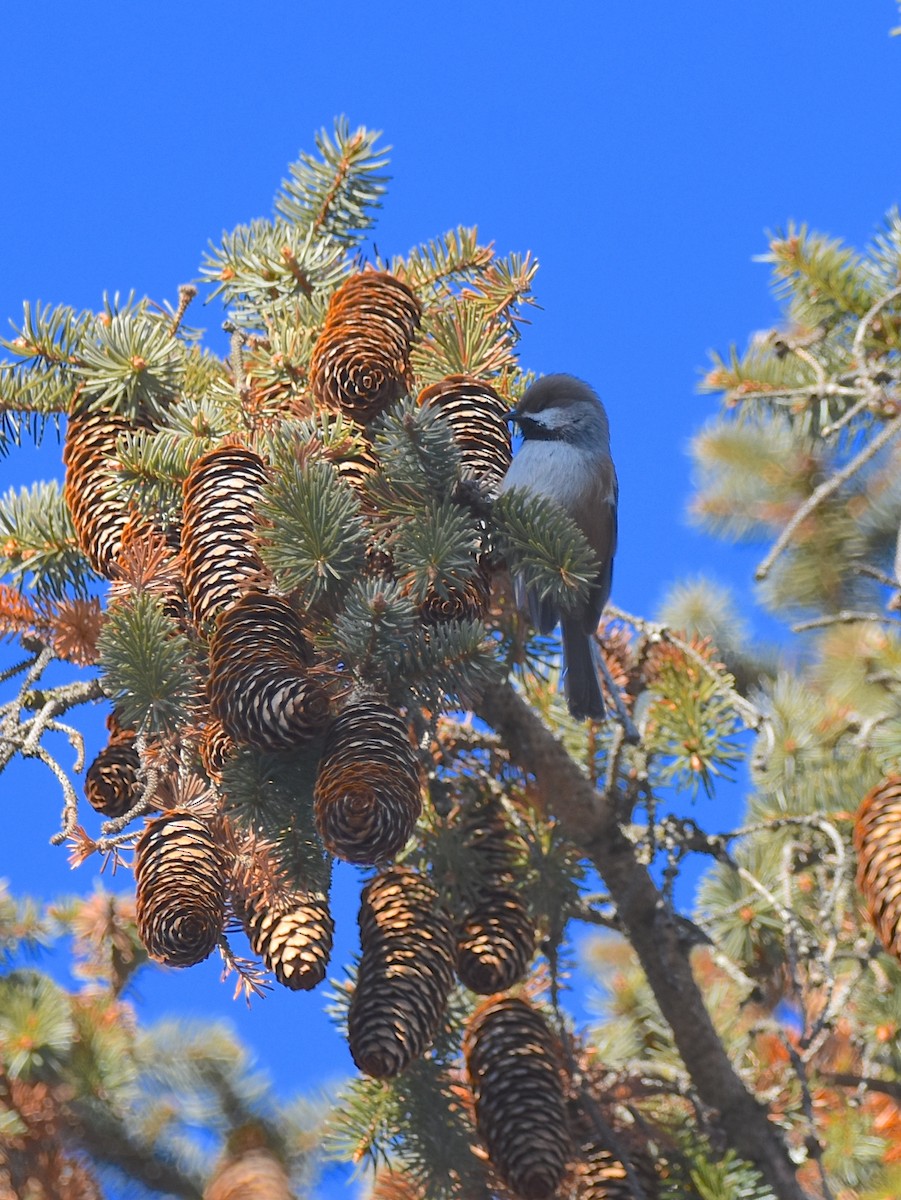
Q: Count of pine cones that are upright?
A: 0